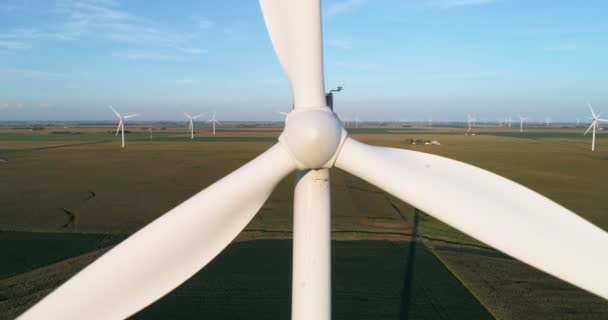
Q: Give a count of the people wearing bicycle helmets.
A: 0